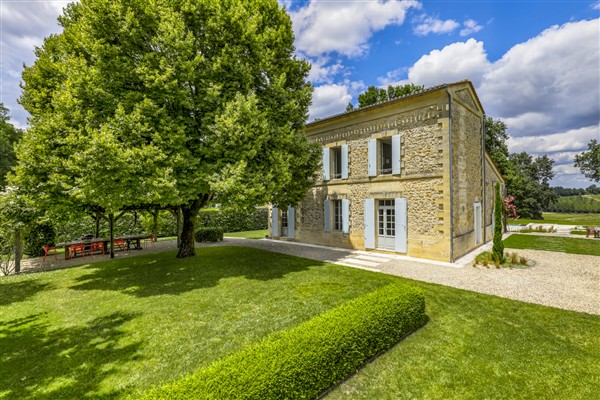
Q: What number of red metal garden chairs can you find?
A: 5